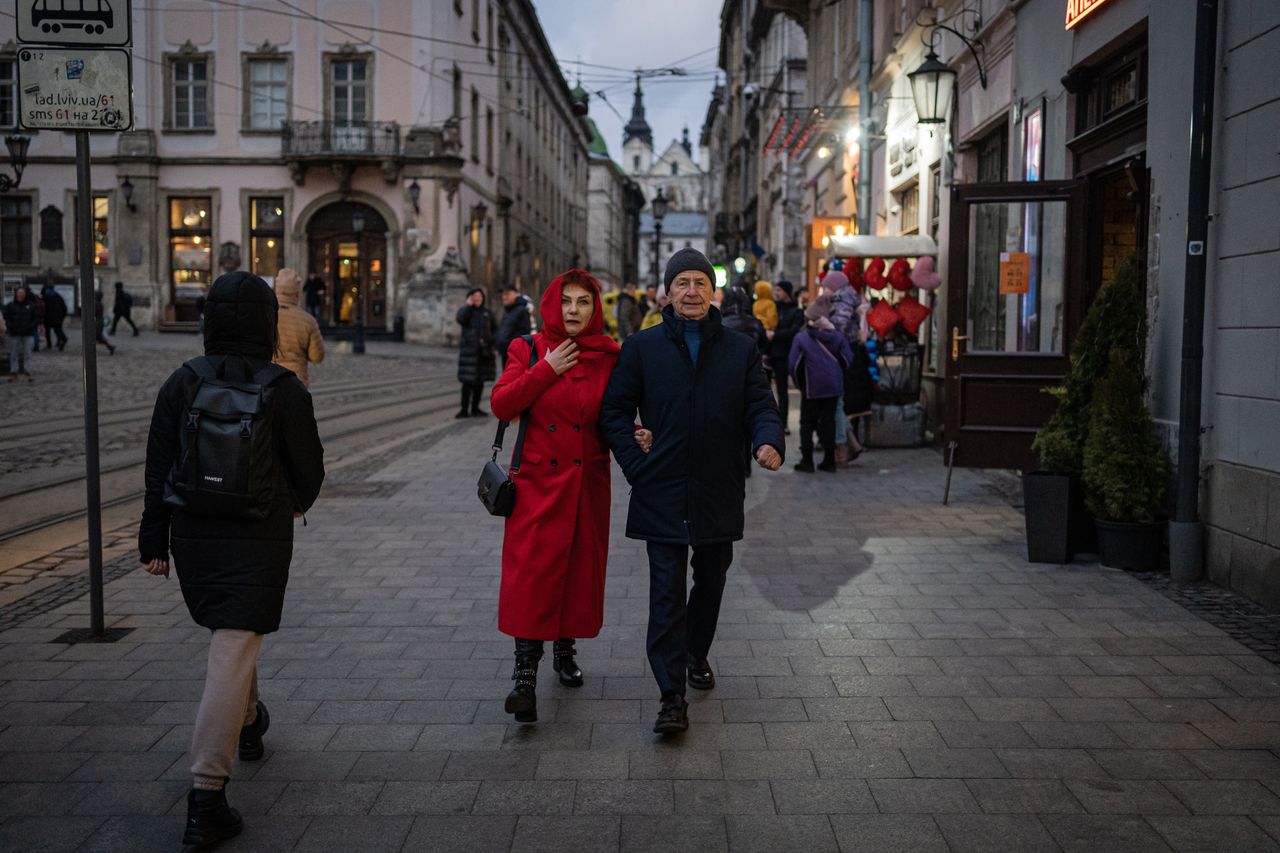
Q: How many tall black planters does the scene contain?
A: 1